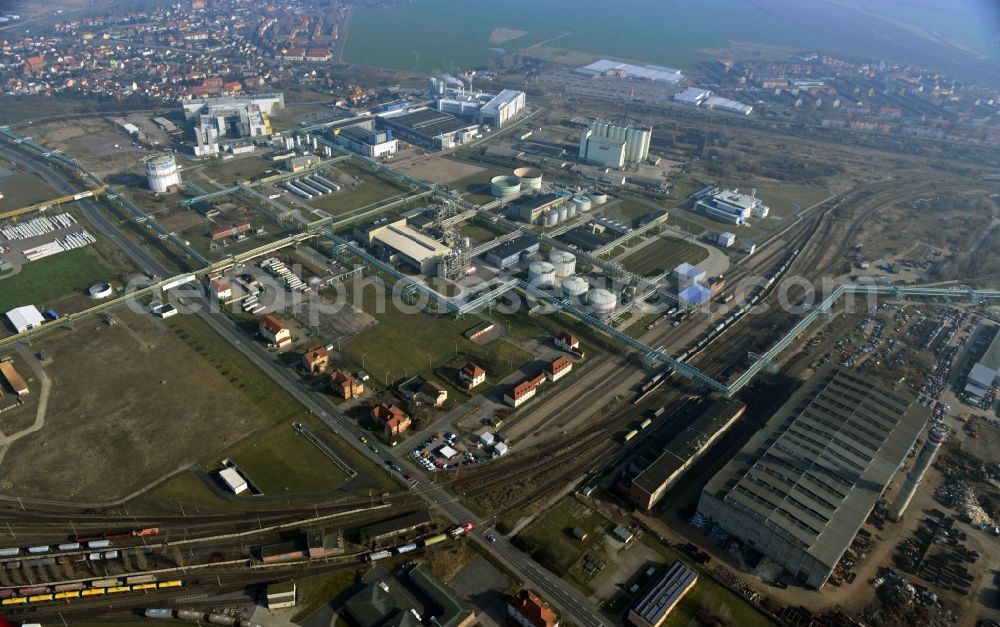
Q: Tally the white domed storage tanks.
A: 4